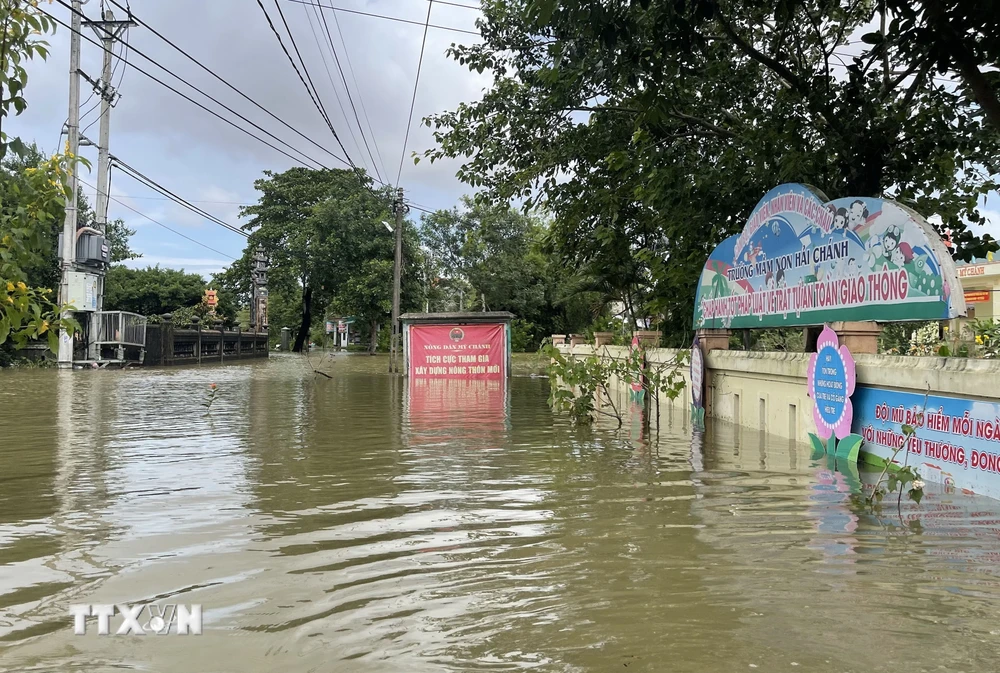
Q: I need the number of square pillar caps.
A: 6